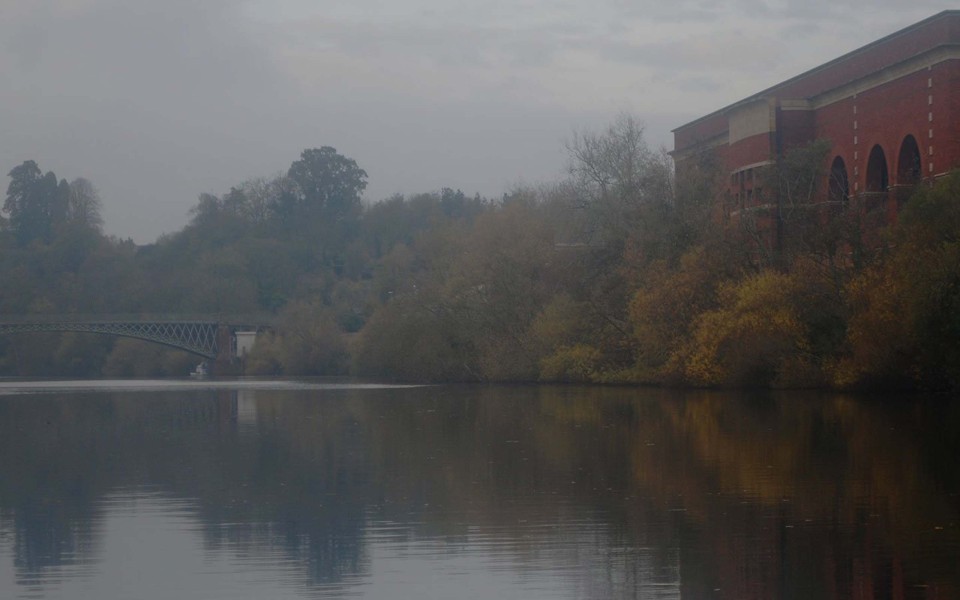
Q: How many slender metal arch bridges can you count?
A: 1